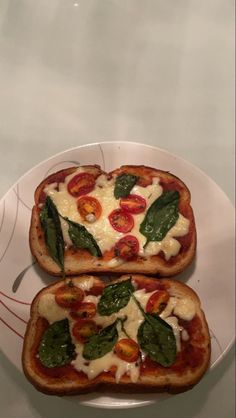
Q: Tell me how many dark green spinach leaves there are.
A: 8